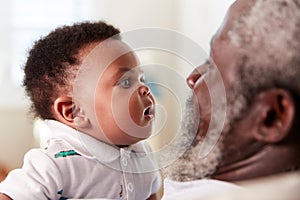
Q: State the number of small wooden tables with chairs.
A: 0